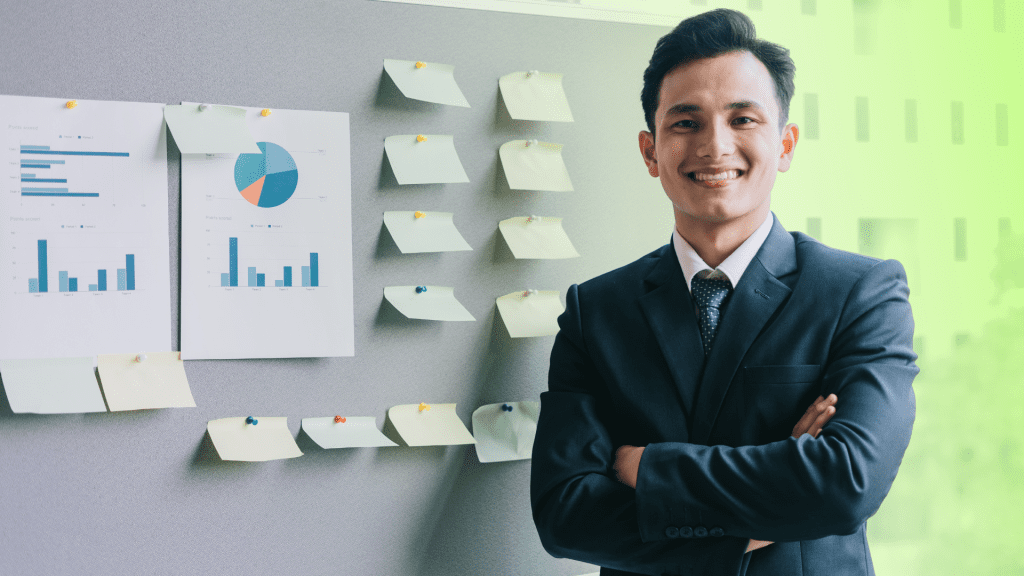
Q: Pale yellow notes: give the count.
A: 7